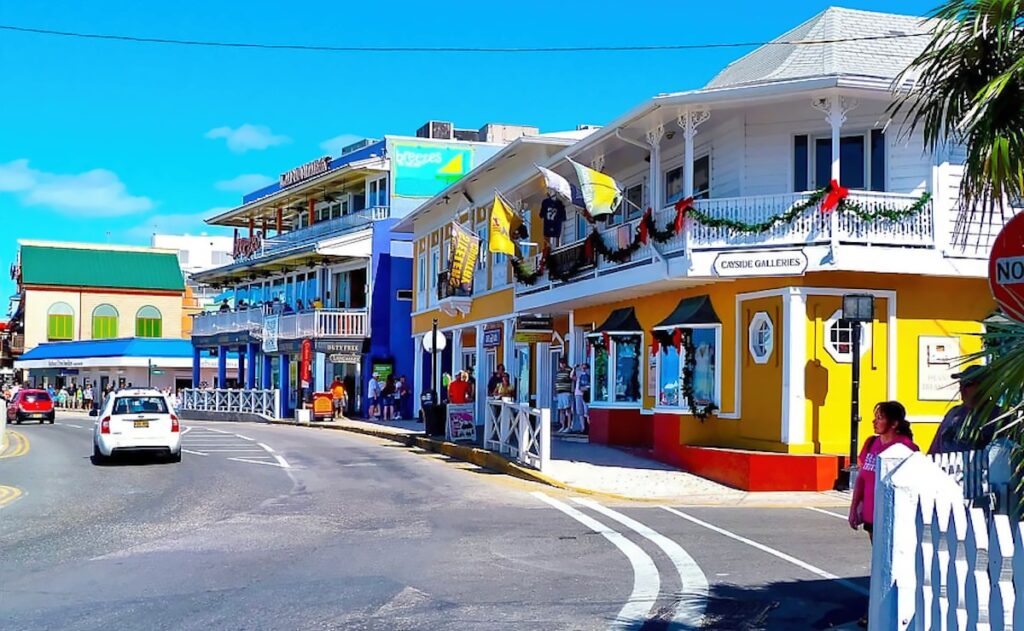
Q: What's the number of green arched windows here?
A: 3